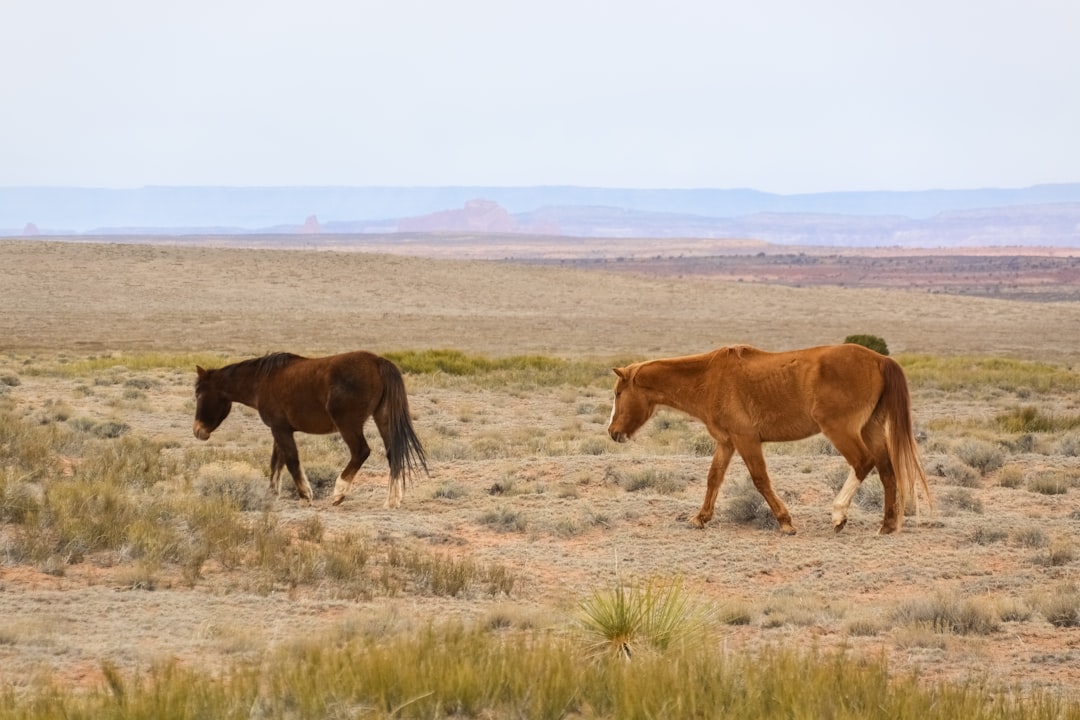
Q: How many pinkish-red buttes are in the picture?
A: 3